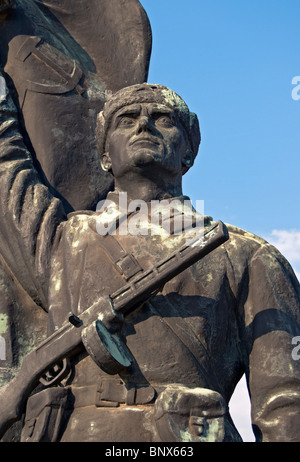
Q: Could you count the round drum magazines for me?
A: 1